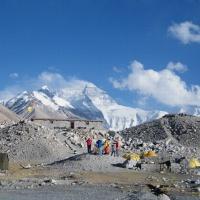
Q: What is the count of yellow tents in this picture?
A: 3